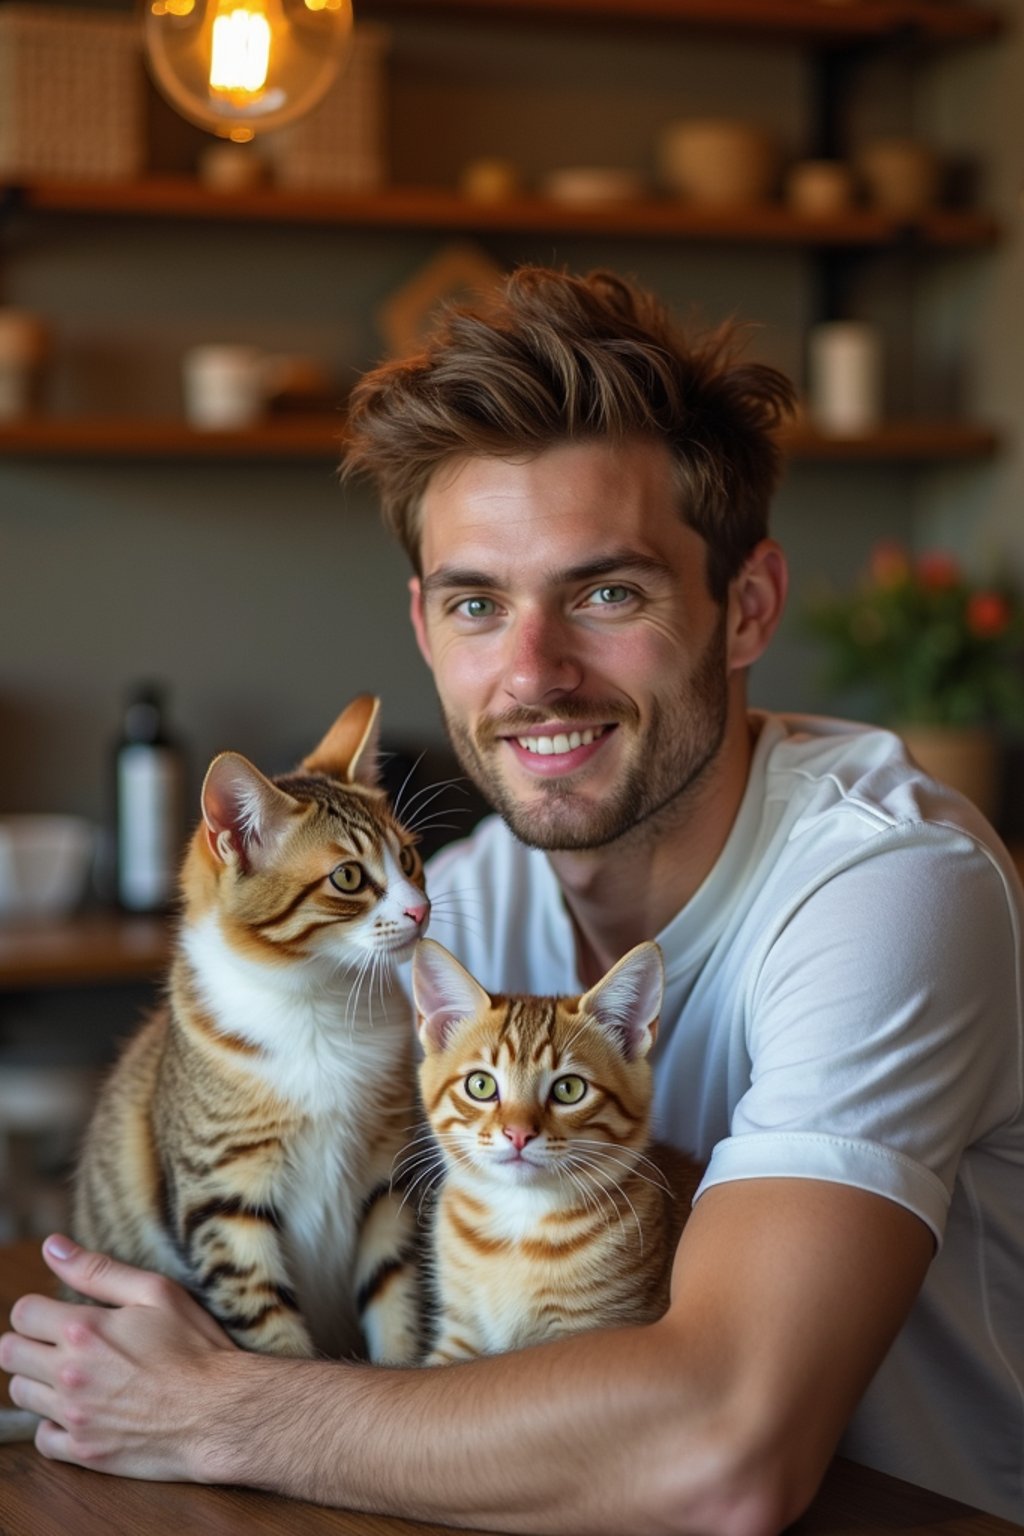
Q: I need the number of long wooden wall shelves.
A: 3